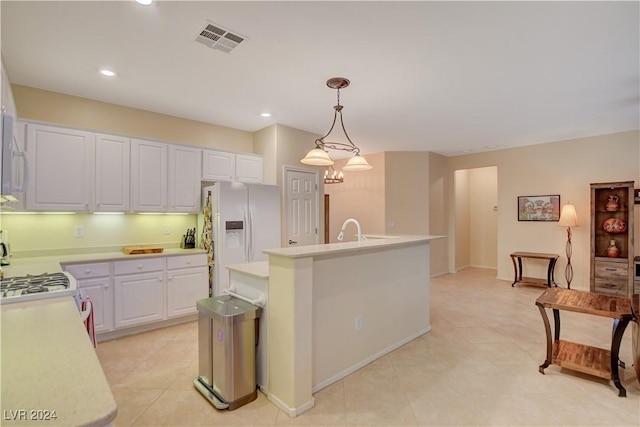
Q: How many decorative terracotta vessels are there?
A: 3